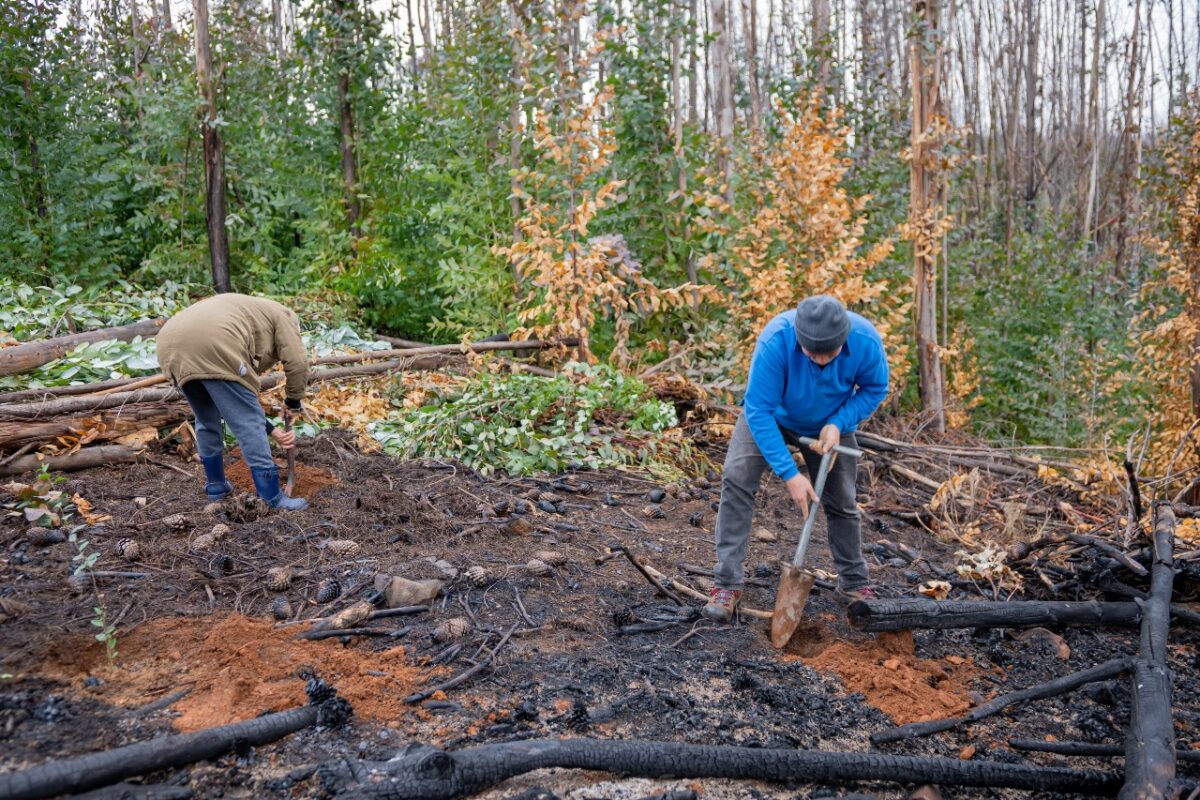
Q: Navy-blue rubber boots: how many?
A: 2